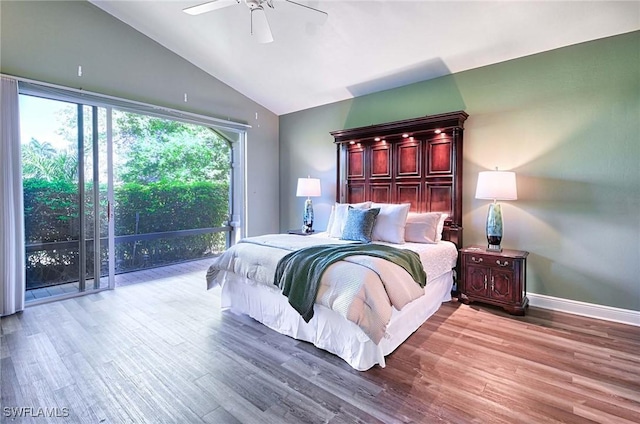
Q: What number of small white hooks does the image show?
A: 3